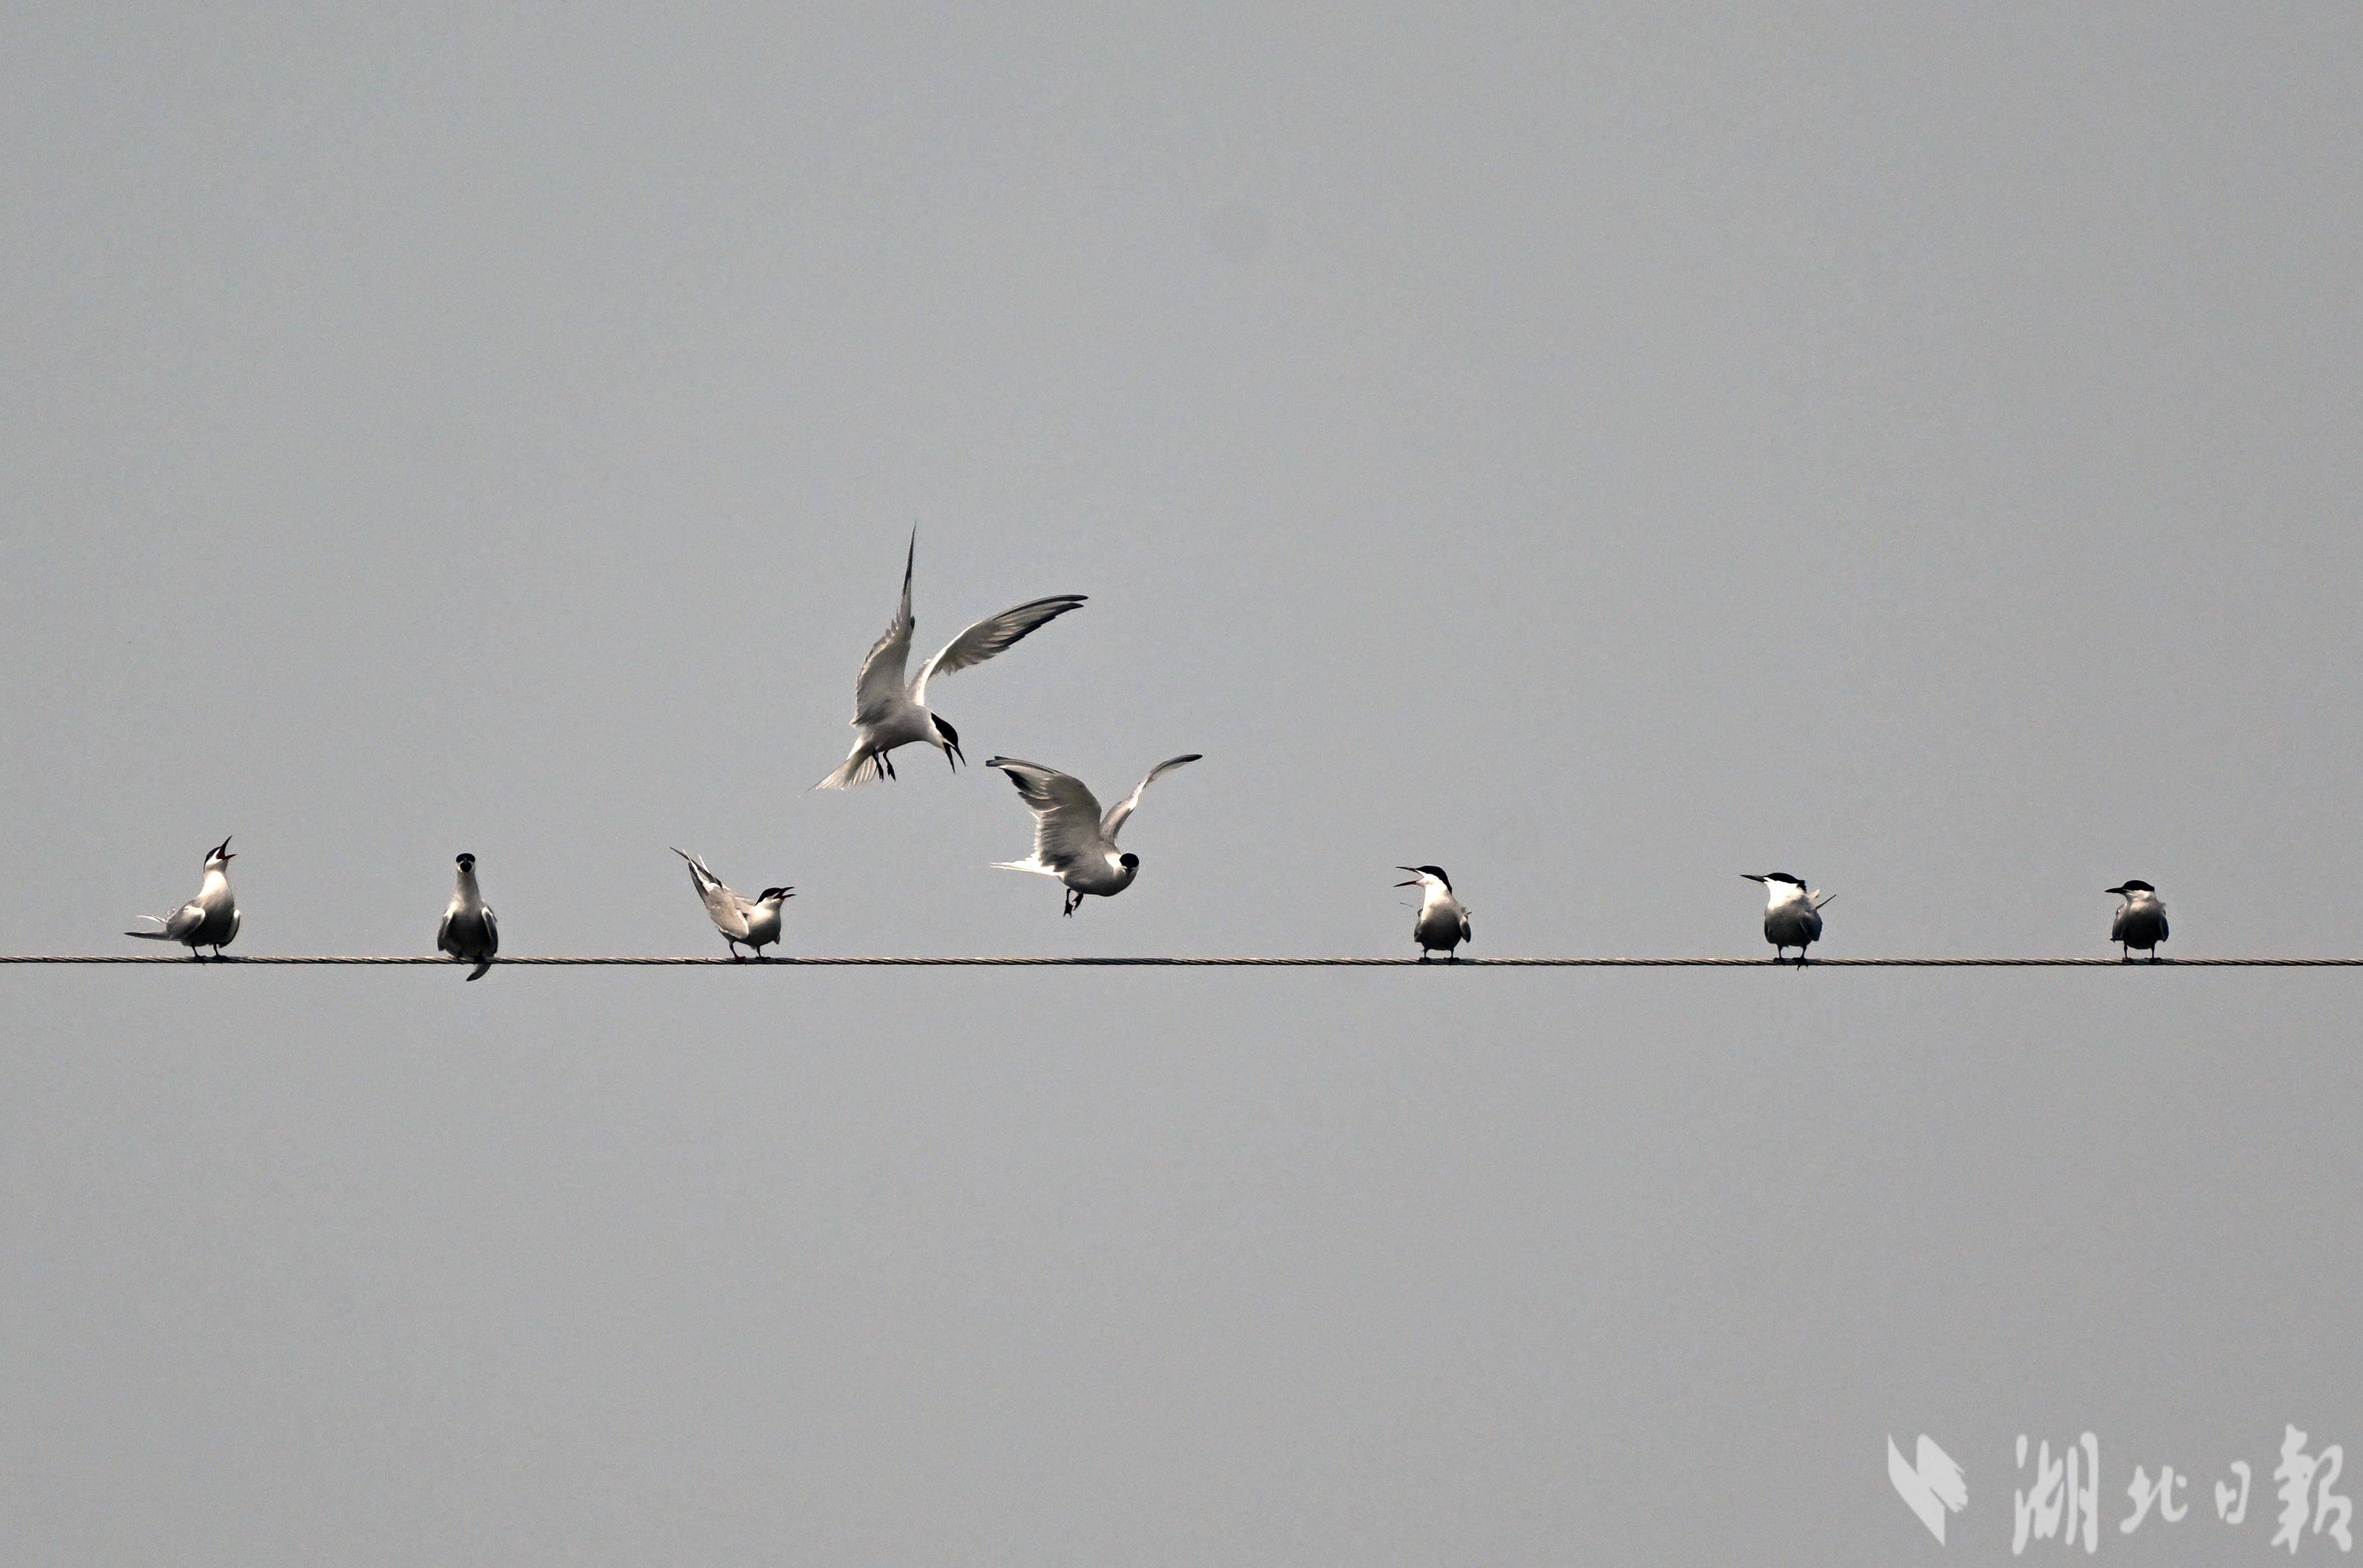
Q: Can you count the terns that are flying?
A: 2